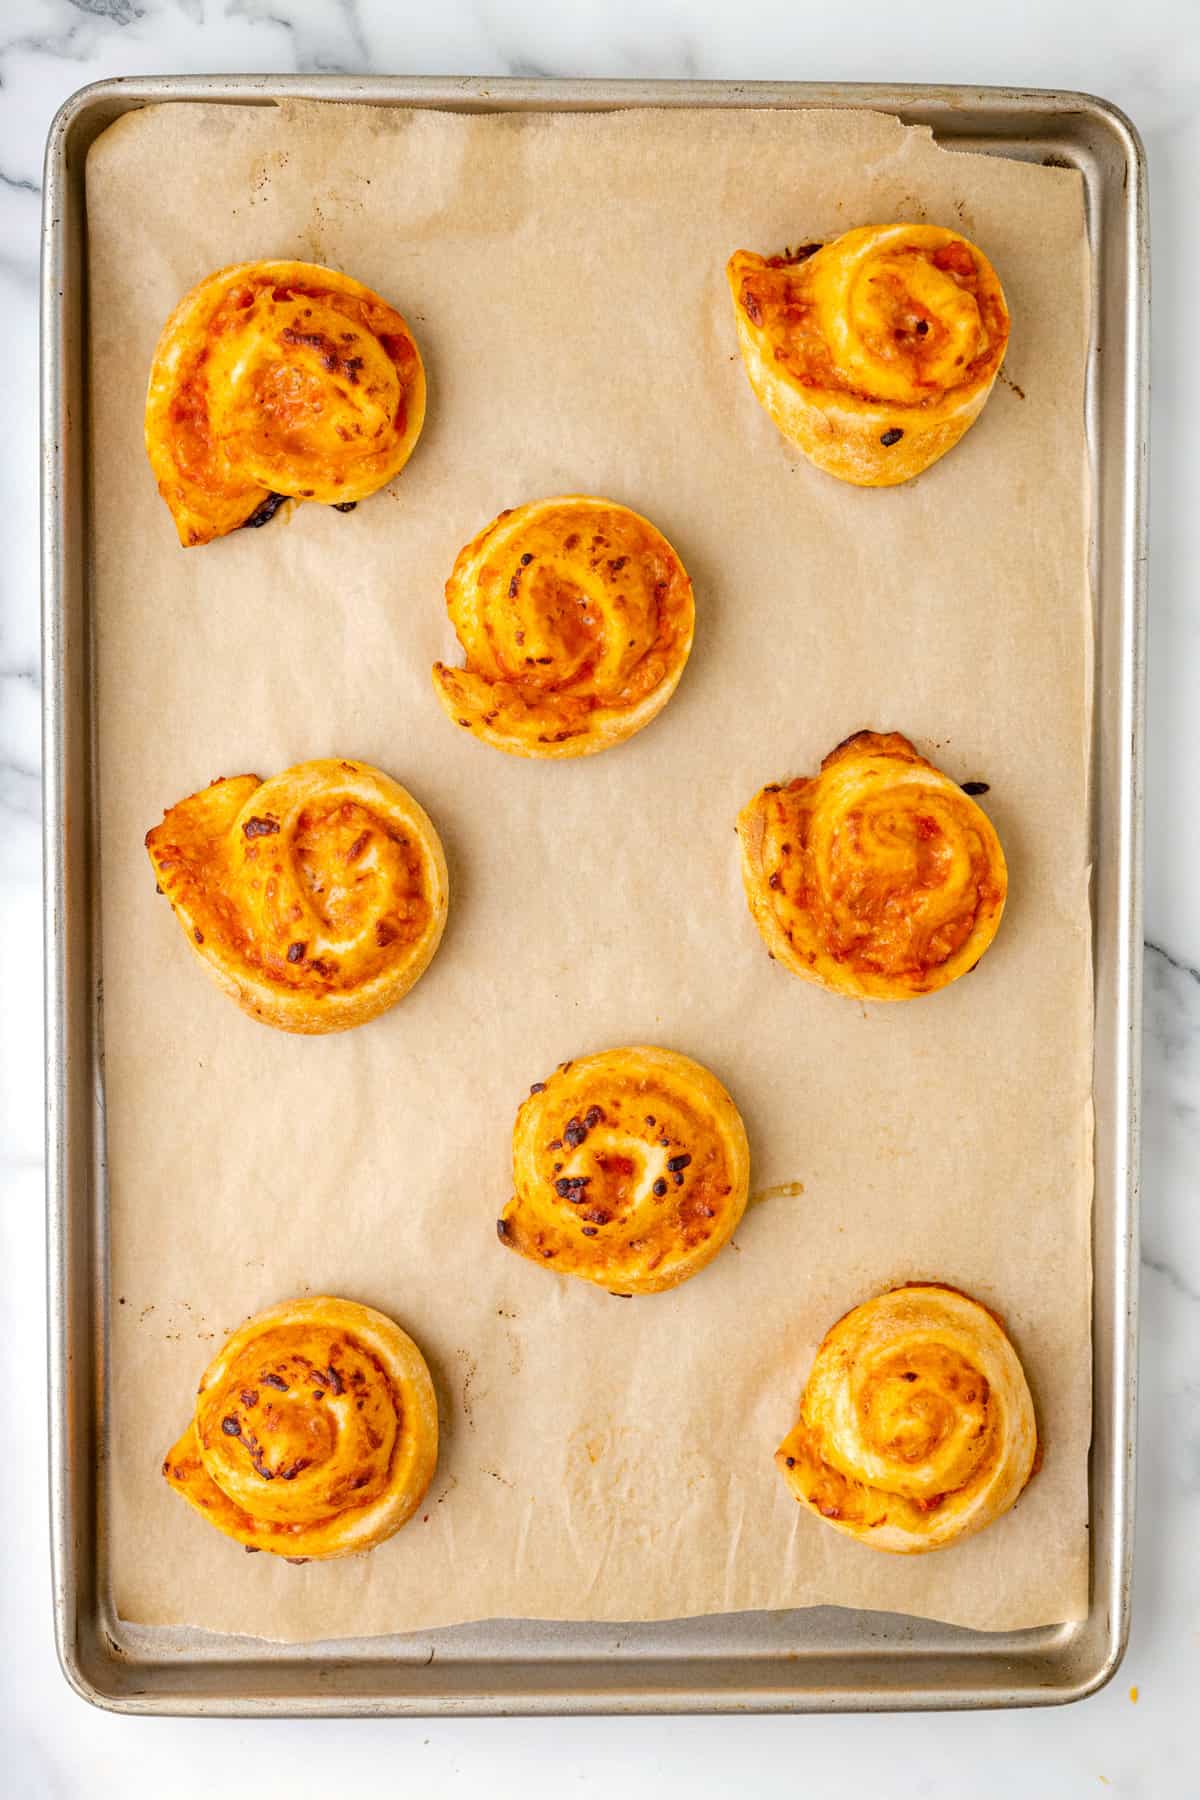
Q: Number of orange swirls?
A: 8